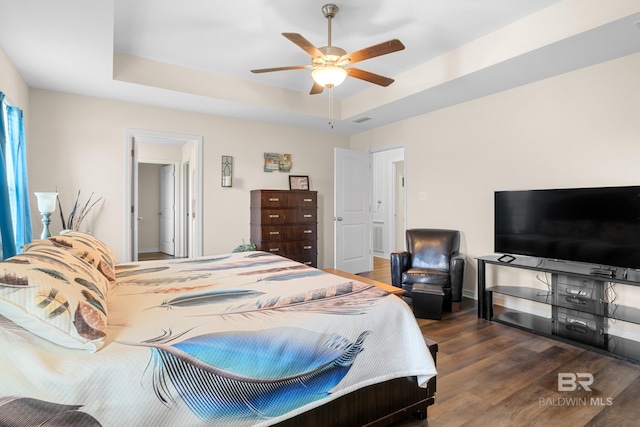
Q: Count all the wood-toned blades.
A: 5